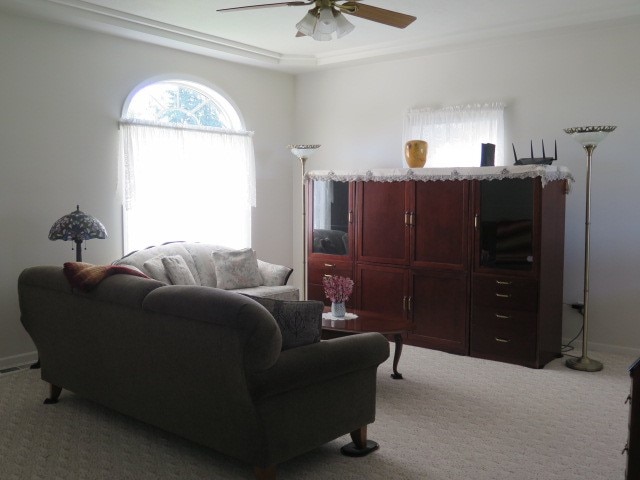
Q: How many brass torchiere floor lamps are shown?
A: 2